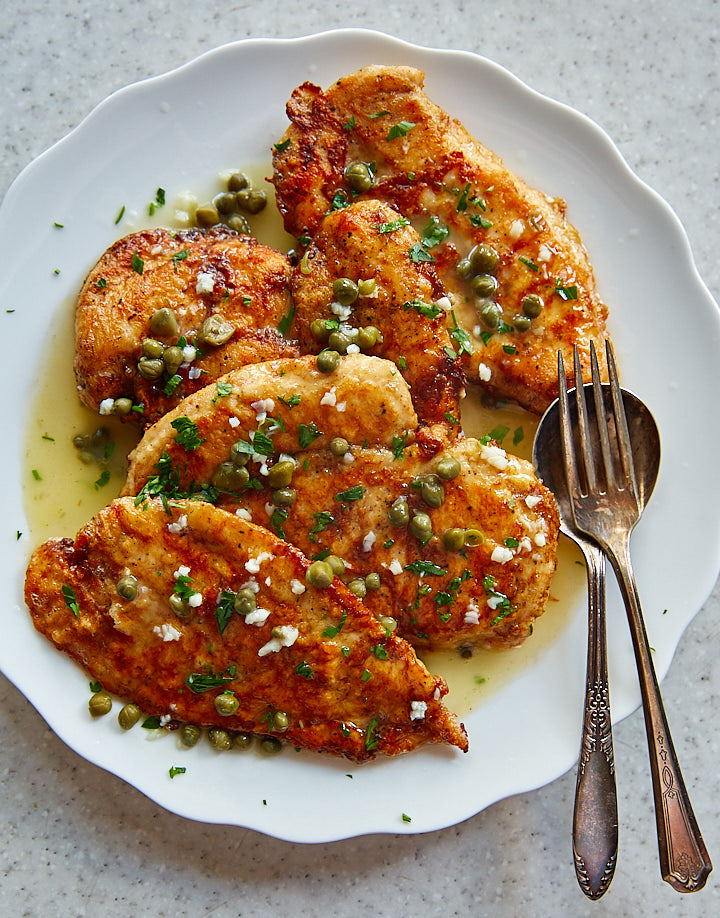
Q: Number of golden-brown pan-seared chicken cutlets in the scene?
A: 6